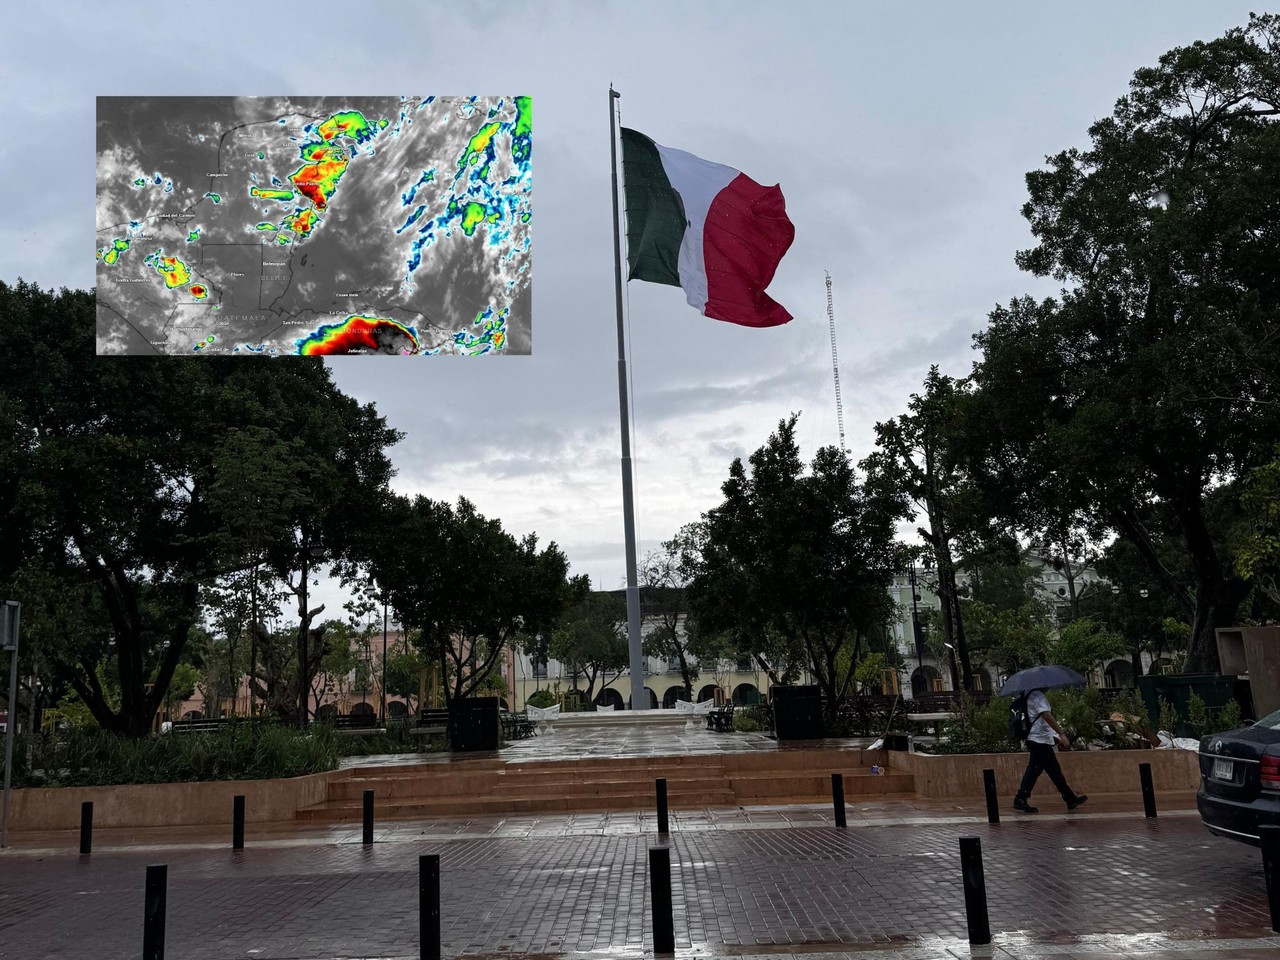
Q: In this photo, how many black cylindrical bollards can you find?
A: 12